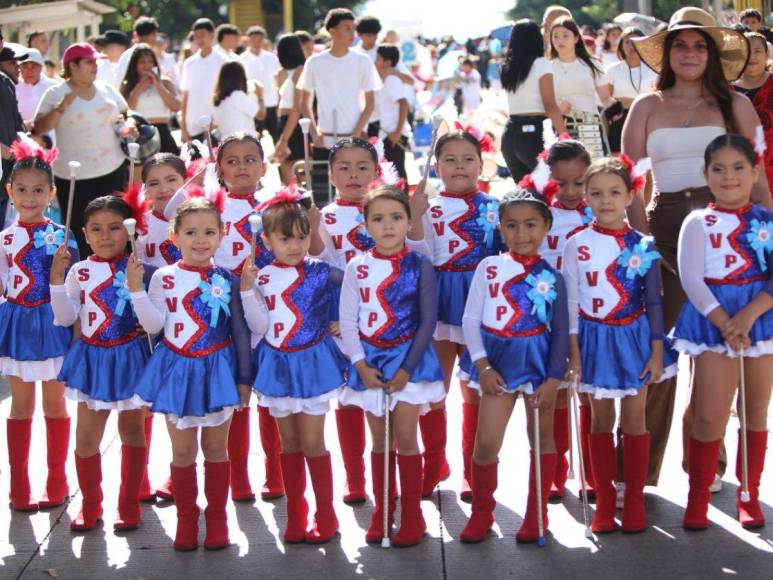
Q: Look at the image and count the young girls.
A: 13